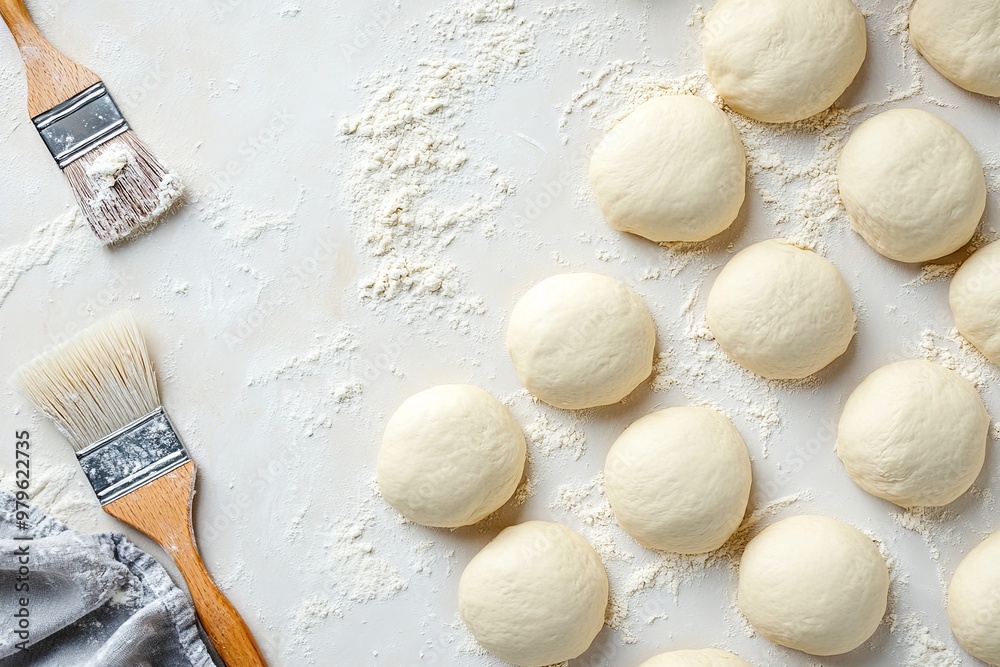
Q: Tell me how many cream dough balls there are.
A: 14